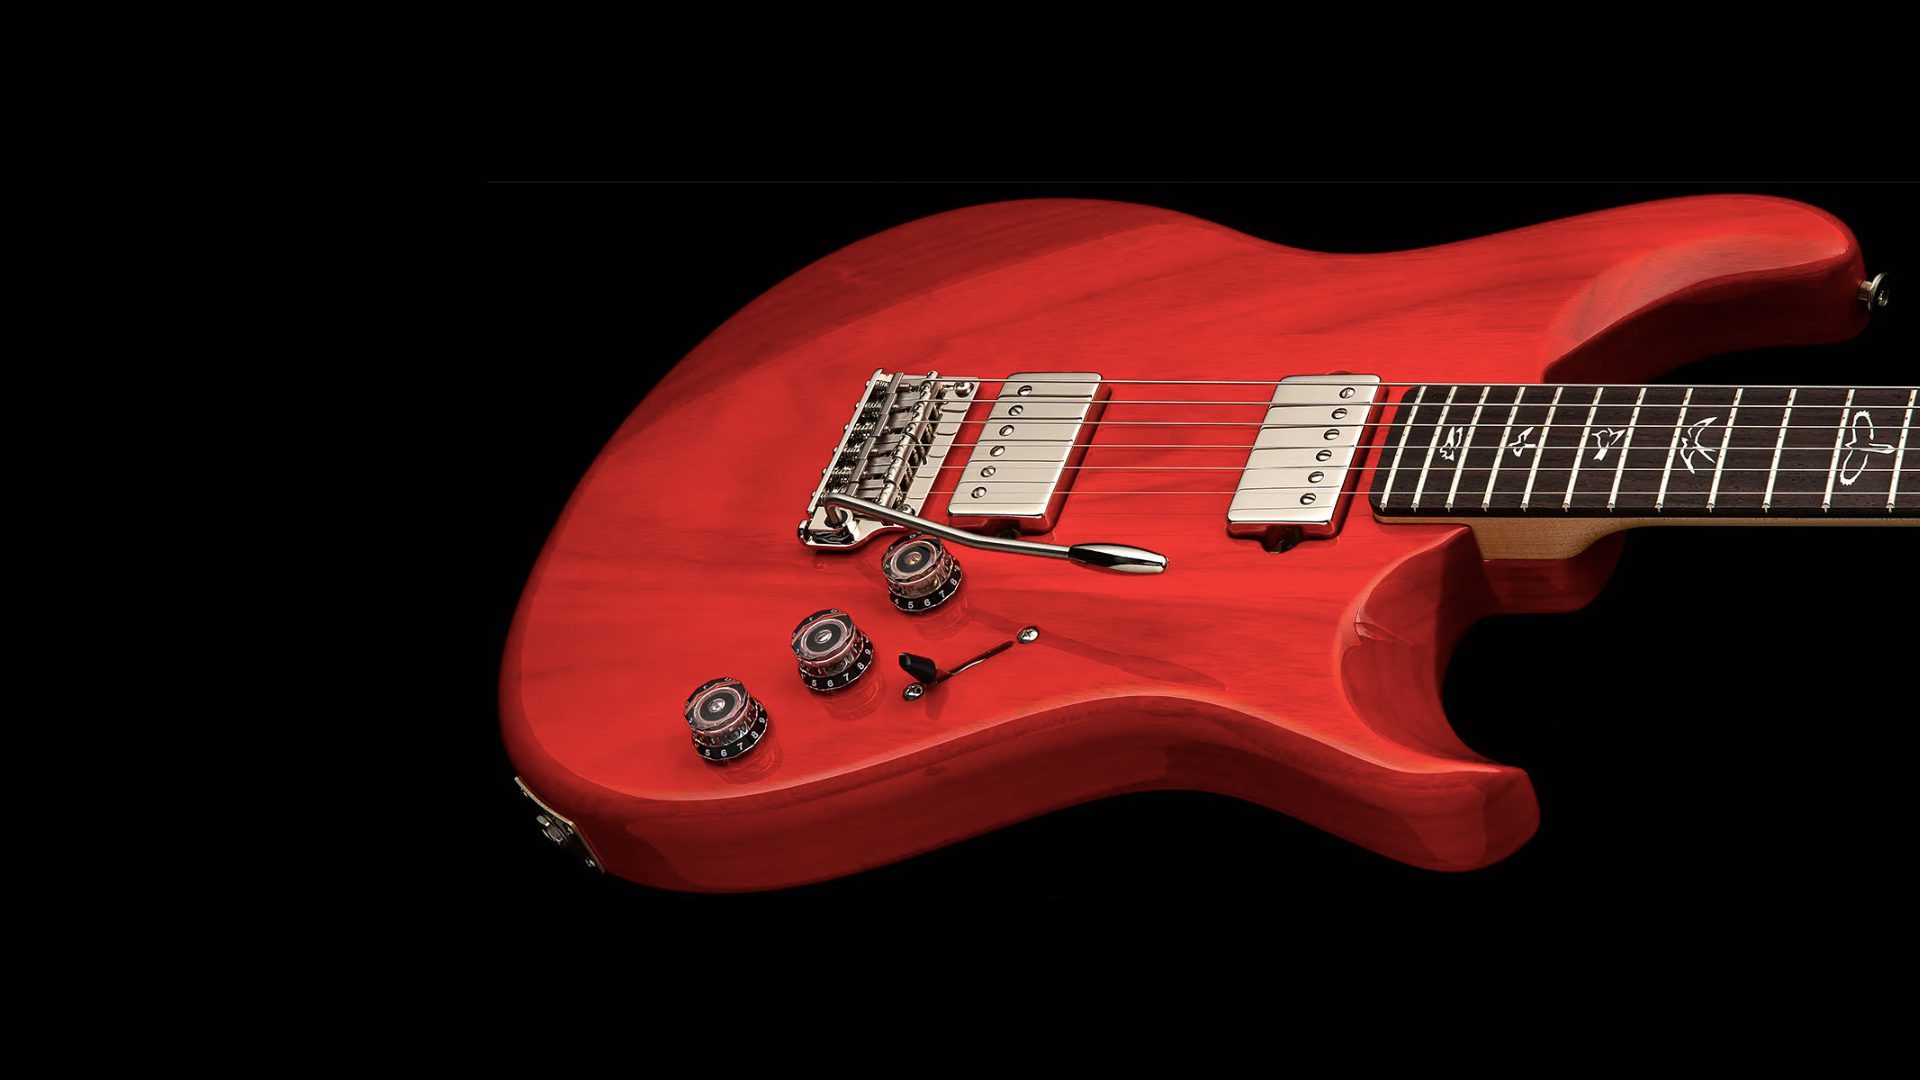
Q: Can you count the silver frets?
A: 12